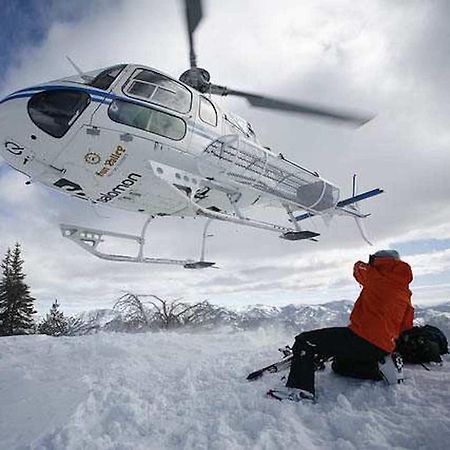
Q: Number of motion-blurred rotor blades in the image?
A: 2